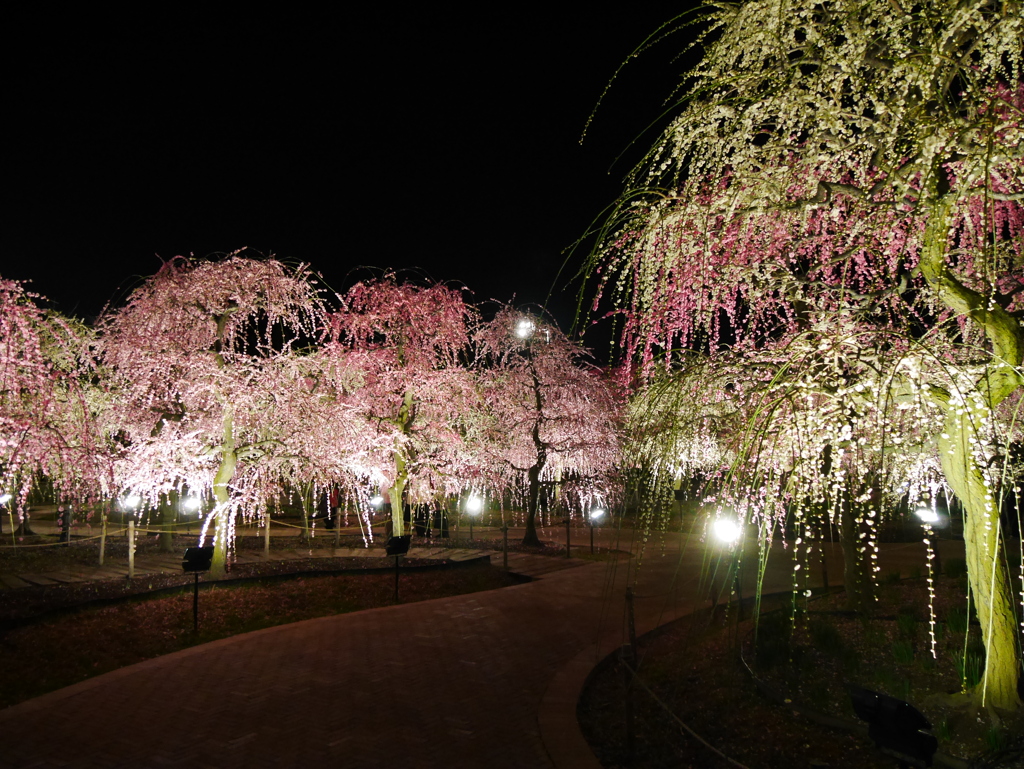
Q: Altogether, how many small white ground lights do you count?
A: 8